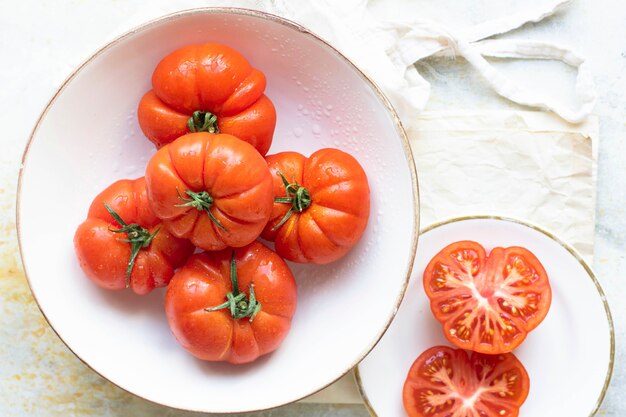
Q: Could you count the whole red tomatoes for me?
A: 5